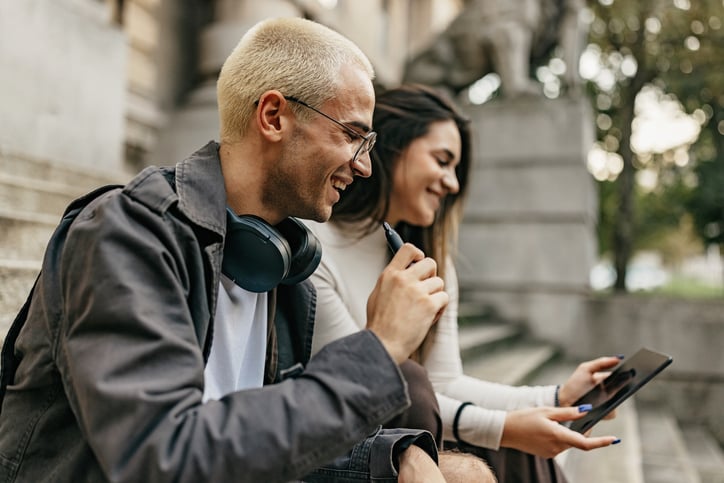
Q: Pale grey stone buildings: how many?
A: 1